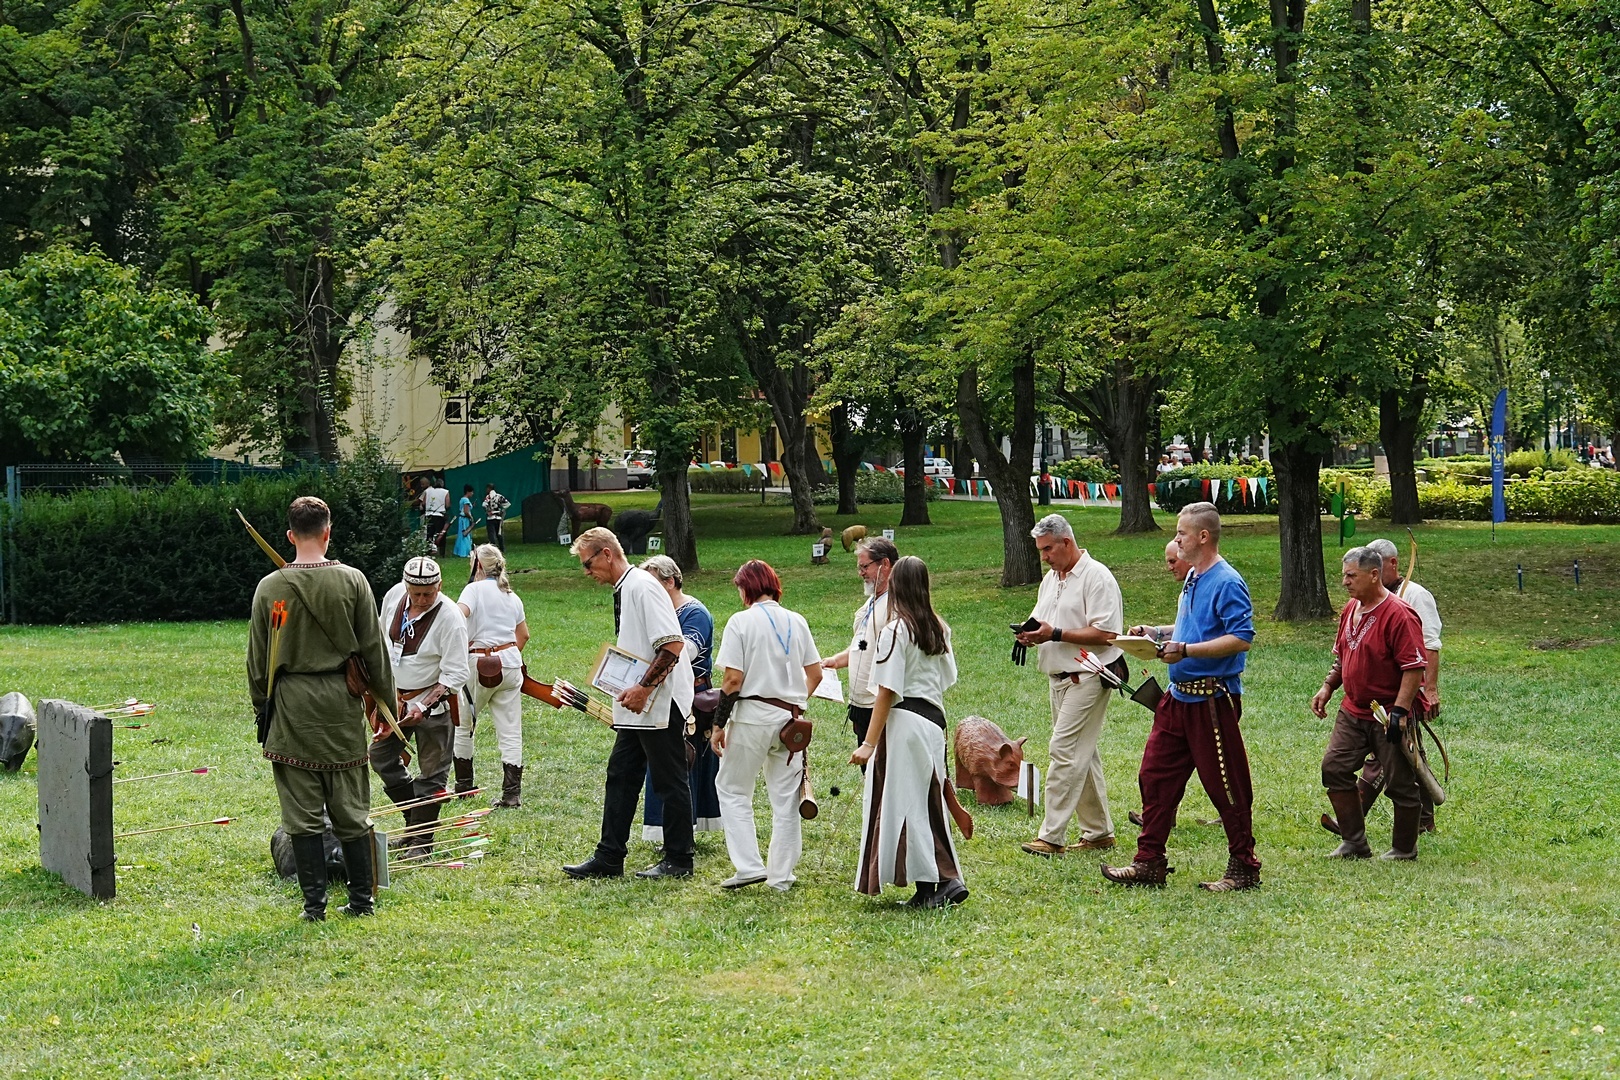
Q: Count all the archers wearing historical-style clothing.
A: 13